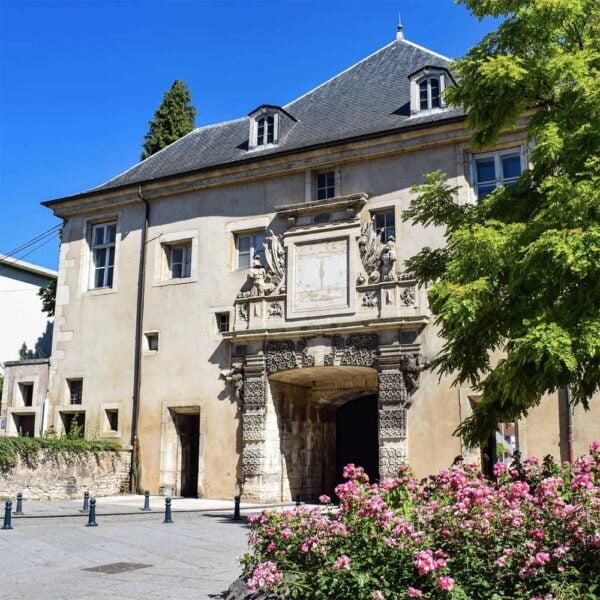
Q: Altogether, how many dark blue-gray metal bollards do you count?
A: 7